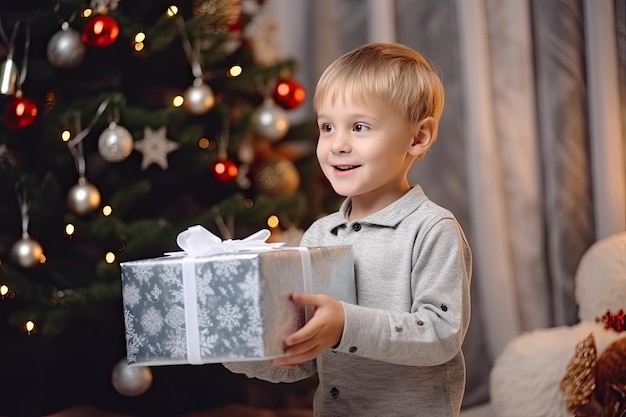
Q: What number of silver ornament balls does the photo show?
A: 7